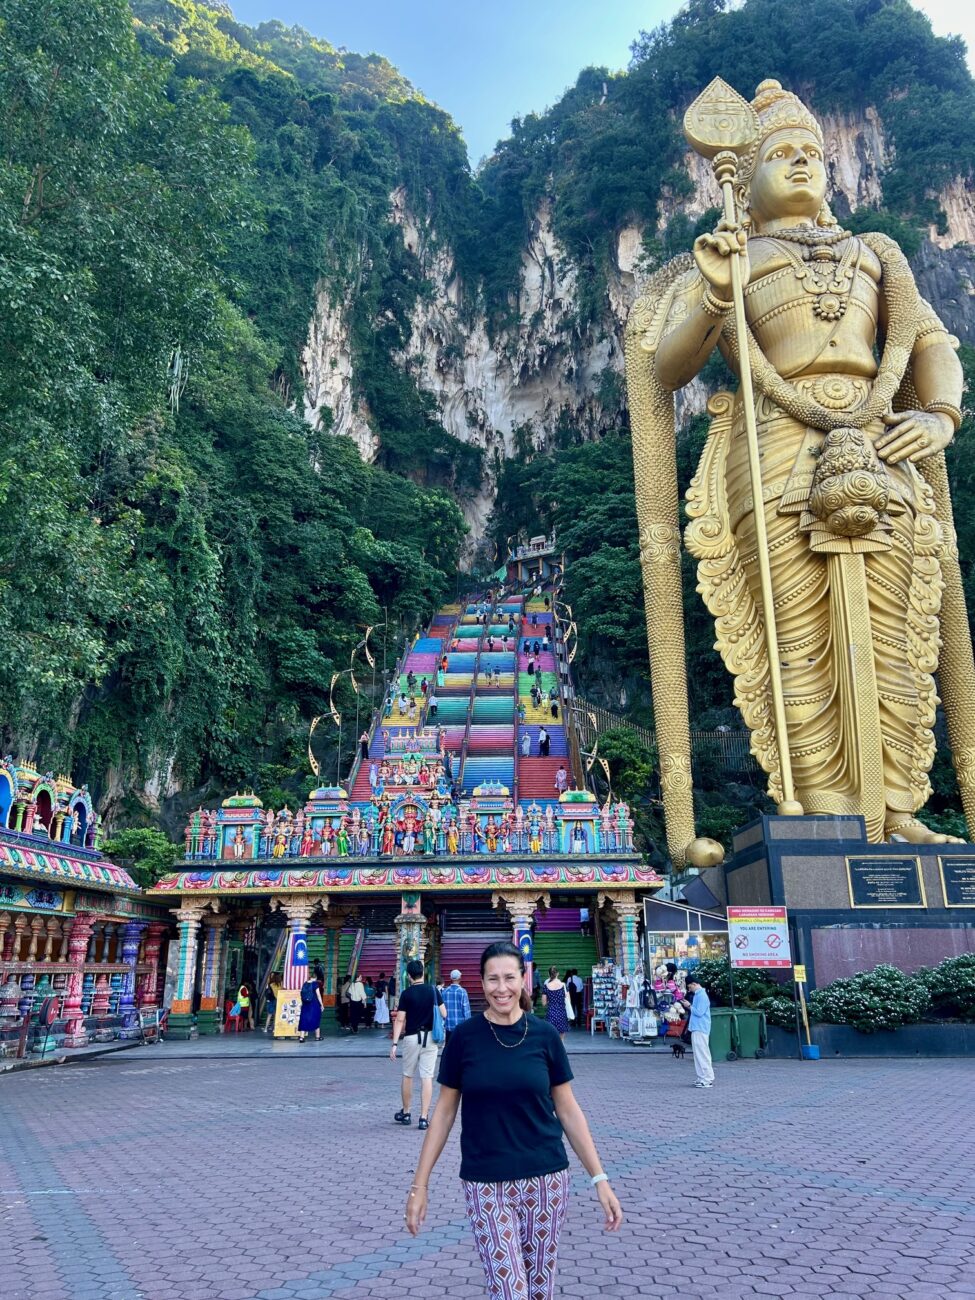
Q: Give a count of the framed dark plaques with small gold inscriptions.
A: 2